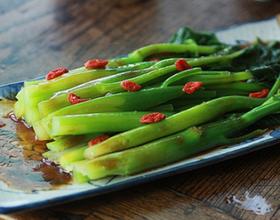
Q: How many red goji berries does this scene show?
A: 9